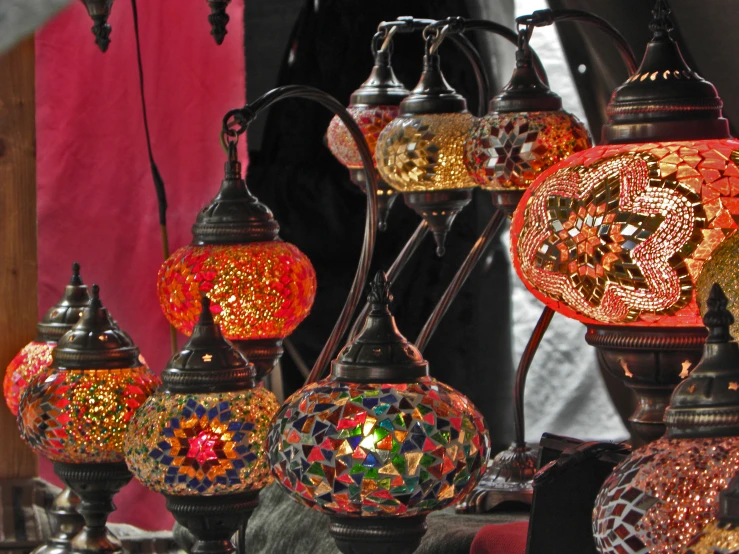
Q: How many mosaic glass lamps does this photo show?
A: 12